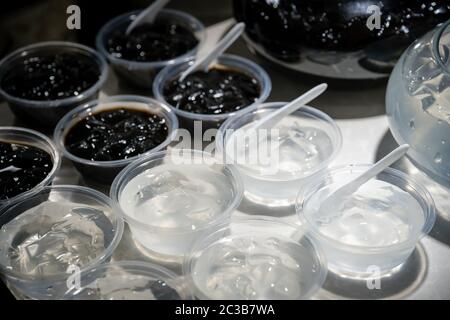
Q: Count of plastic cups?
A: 11